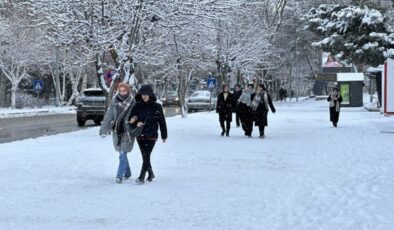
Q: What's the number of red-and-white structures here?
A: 1